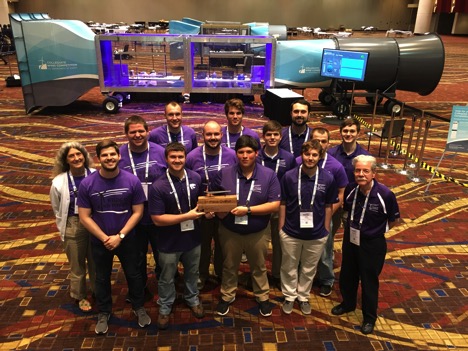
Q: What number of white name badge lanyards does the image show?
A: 12